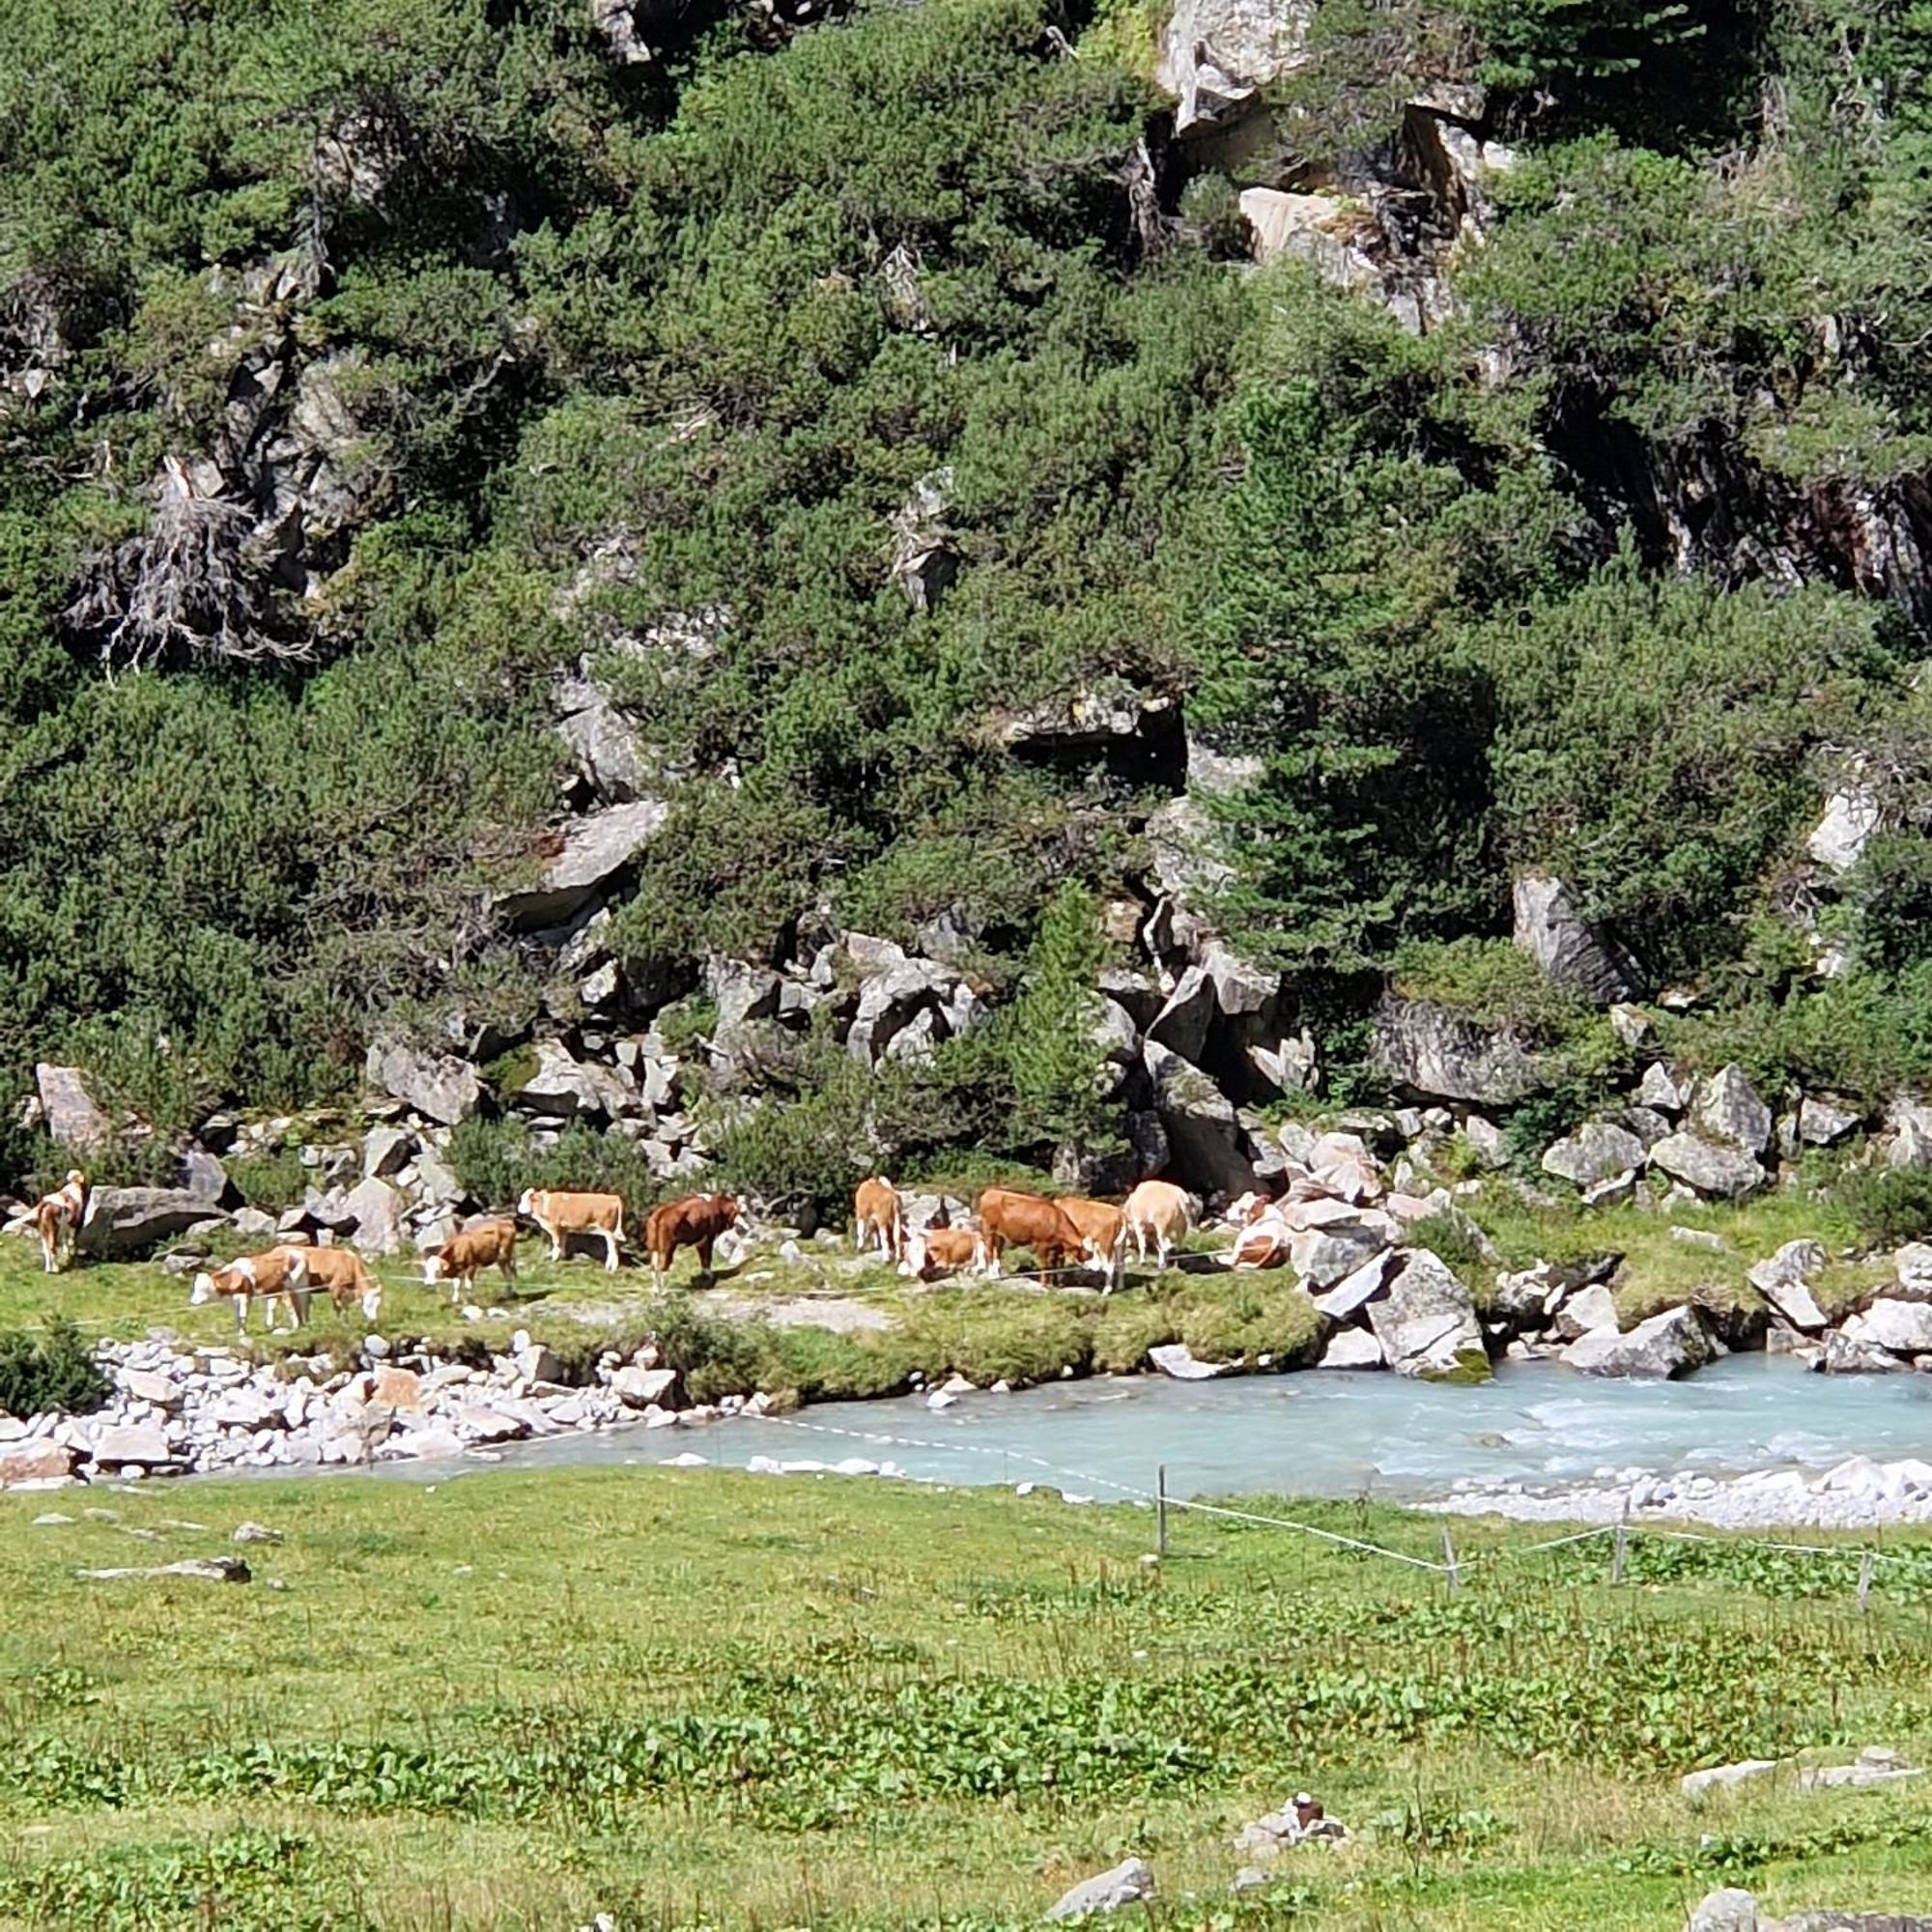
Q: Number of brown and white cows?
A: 12